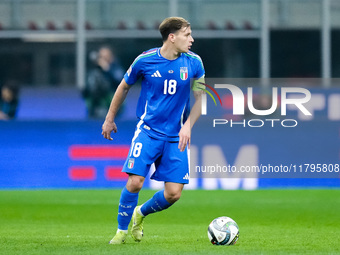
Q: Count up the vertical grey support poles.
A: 4